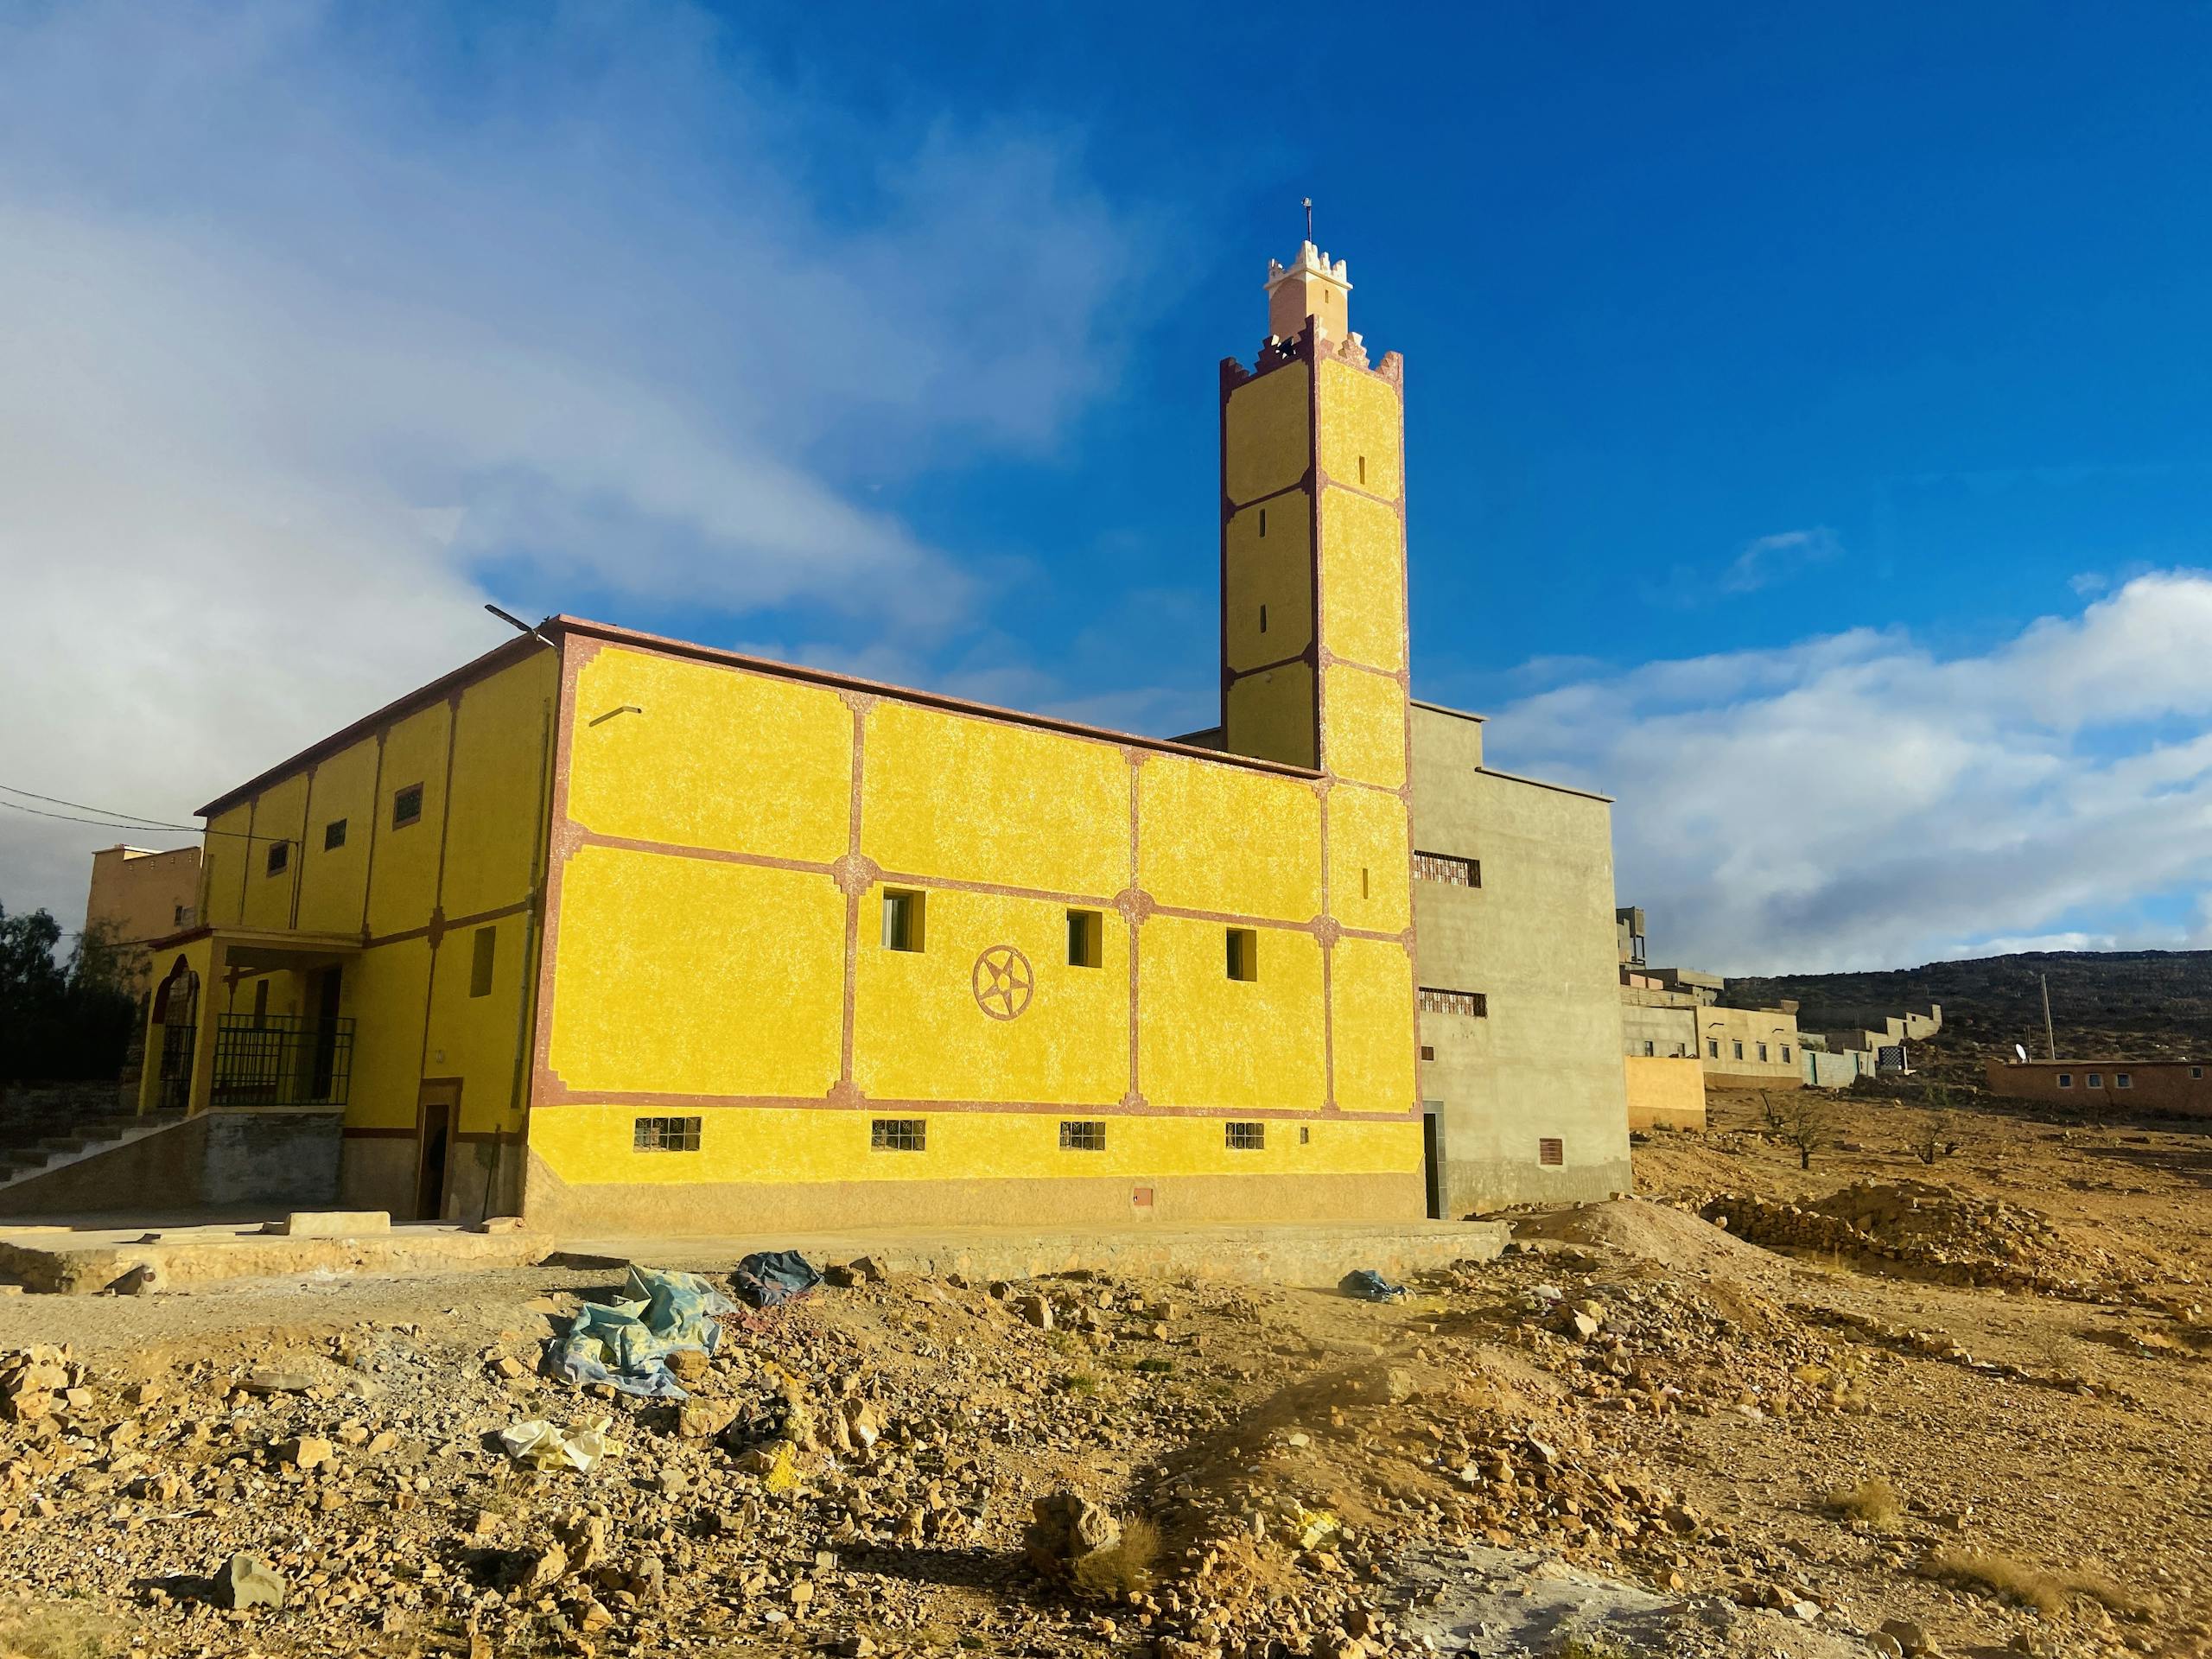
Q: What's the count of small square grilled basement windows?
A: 4